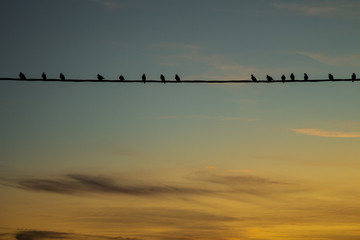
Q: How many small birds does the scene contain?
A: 15